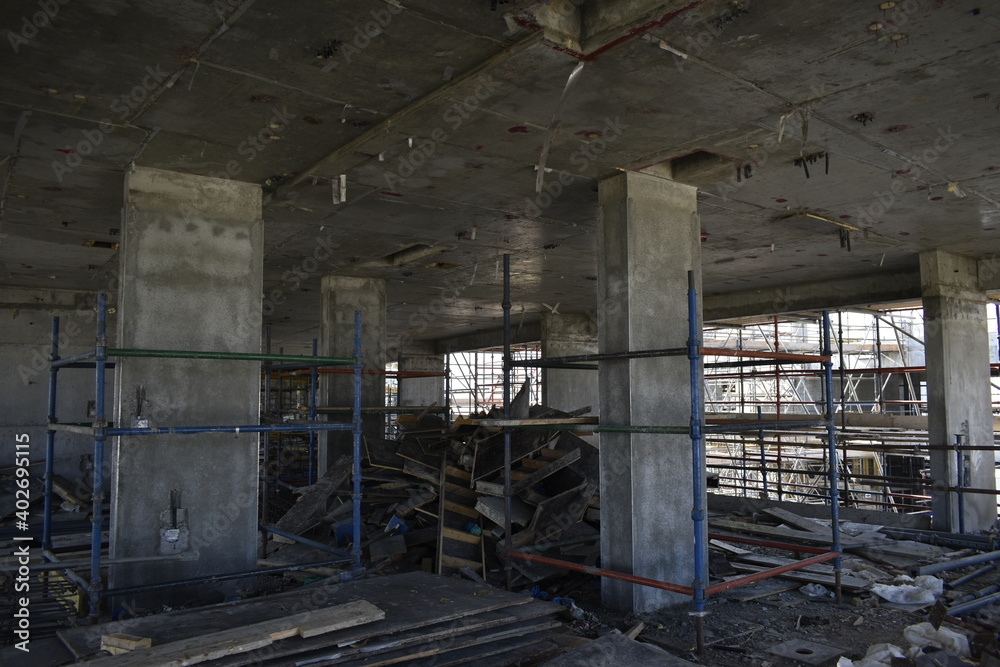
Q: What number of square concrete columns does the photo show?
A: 6